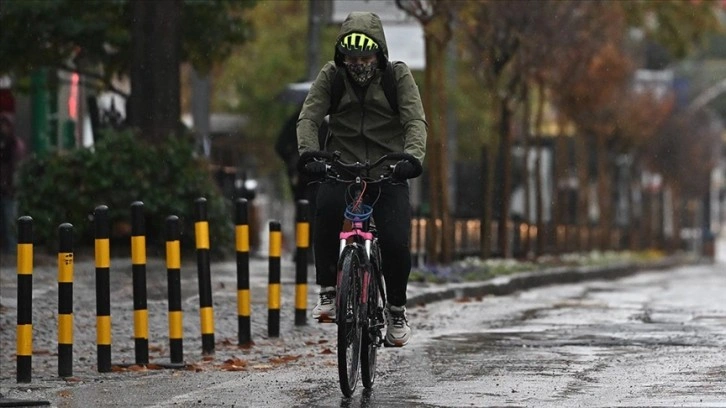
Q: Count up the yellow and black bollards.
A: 9